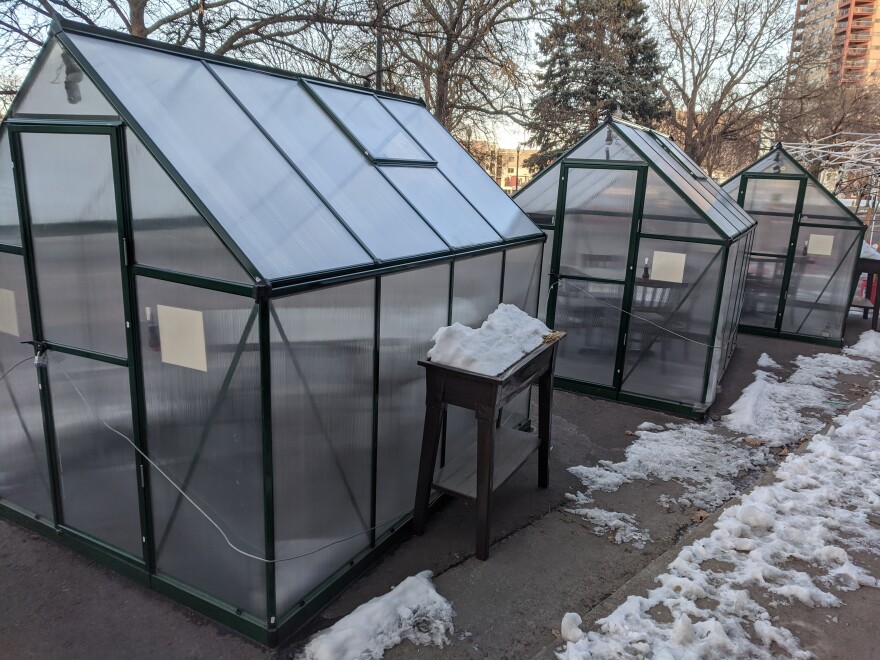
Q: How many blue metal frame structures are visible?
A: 0